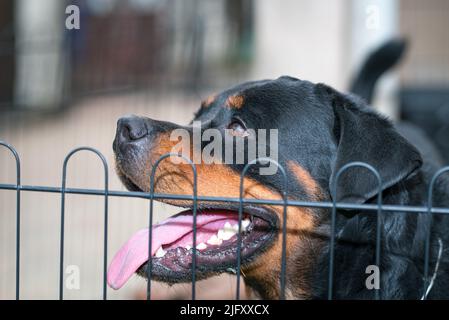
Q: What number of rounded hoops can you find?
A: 6